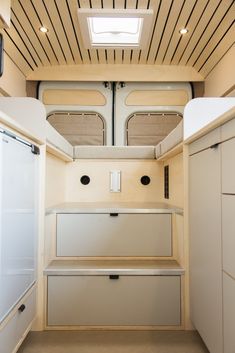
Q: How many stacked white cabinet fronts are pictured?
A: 2